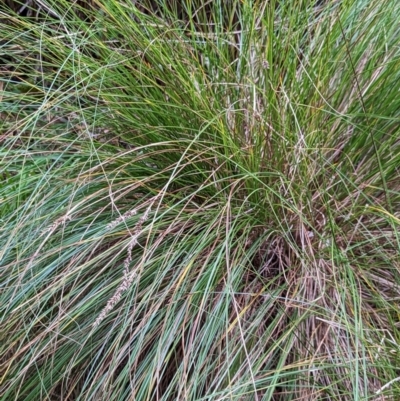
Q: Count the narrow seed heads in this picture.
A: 4